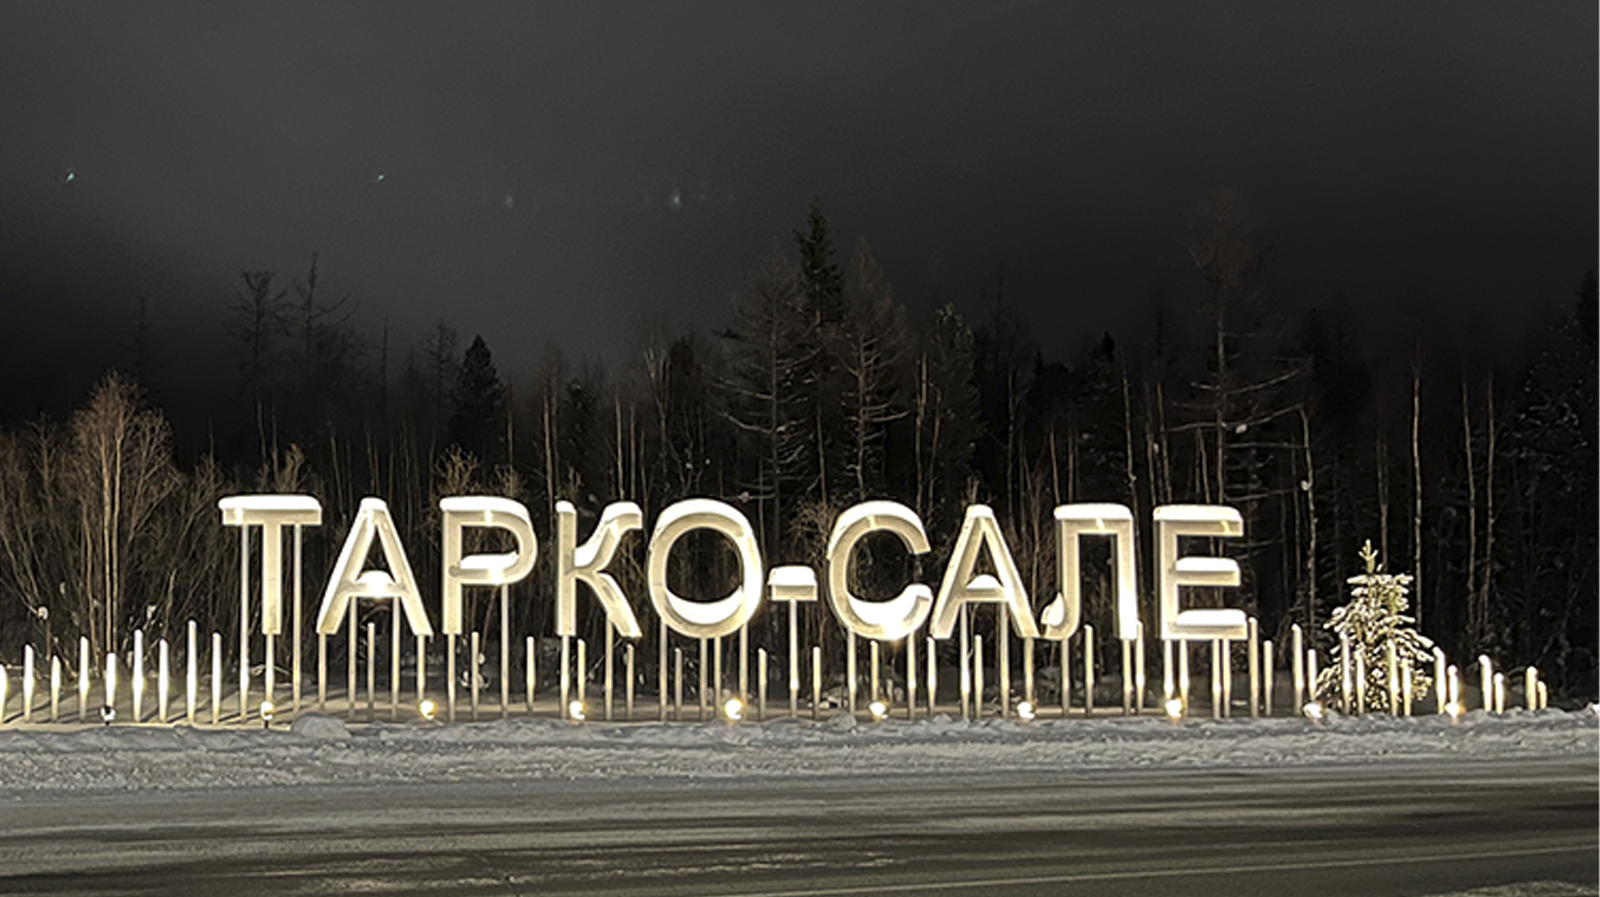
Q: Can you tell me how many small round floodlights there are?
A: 10